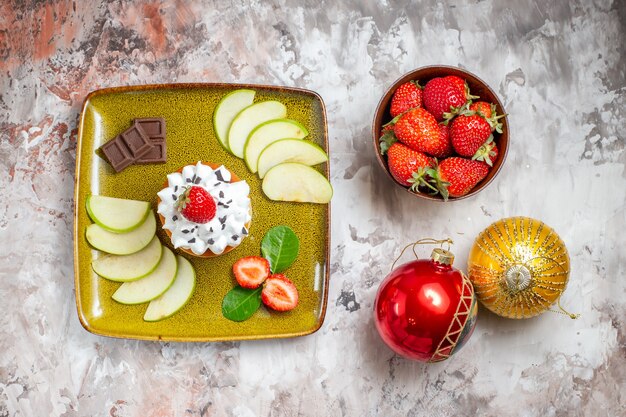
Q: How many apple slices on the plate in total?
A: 10